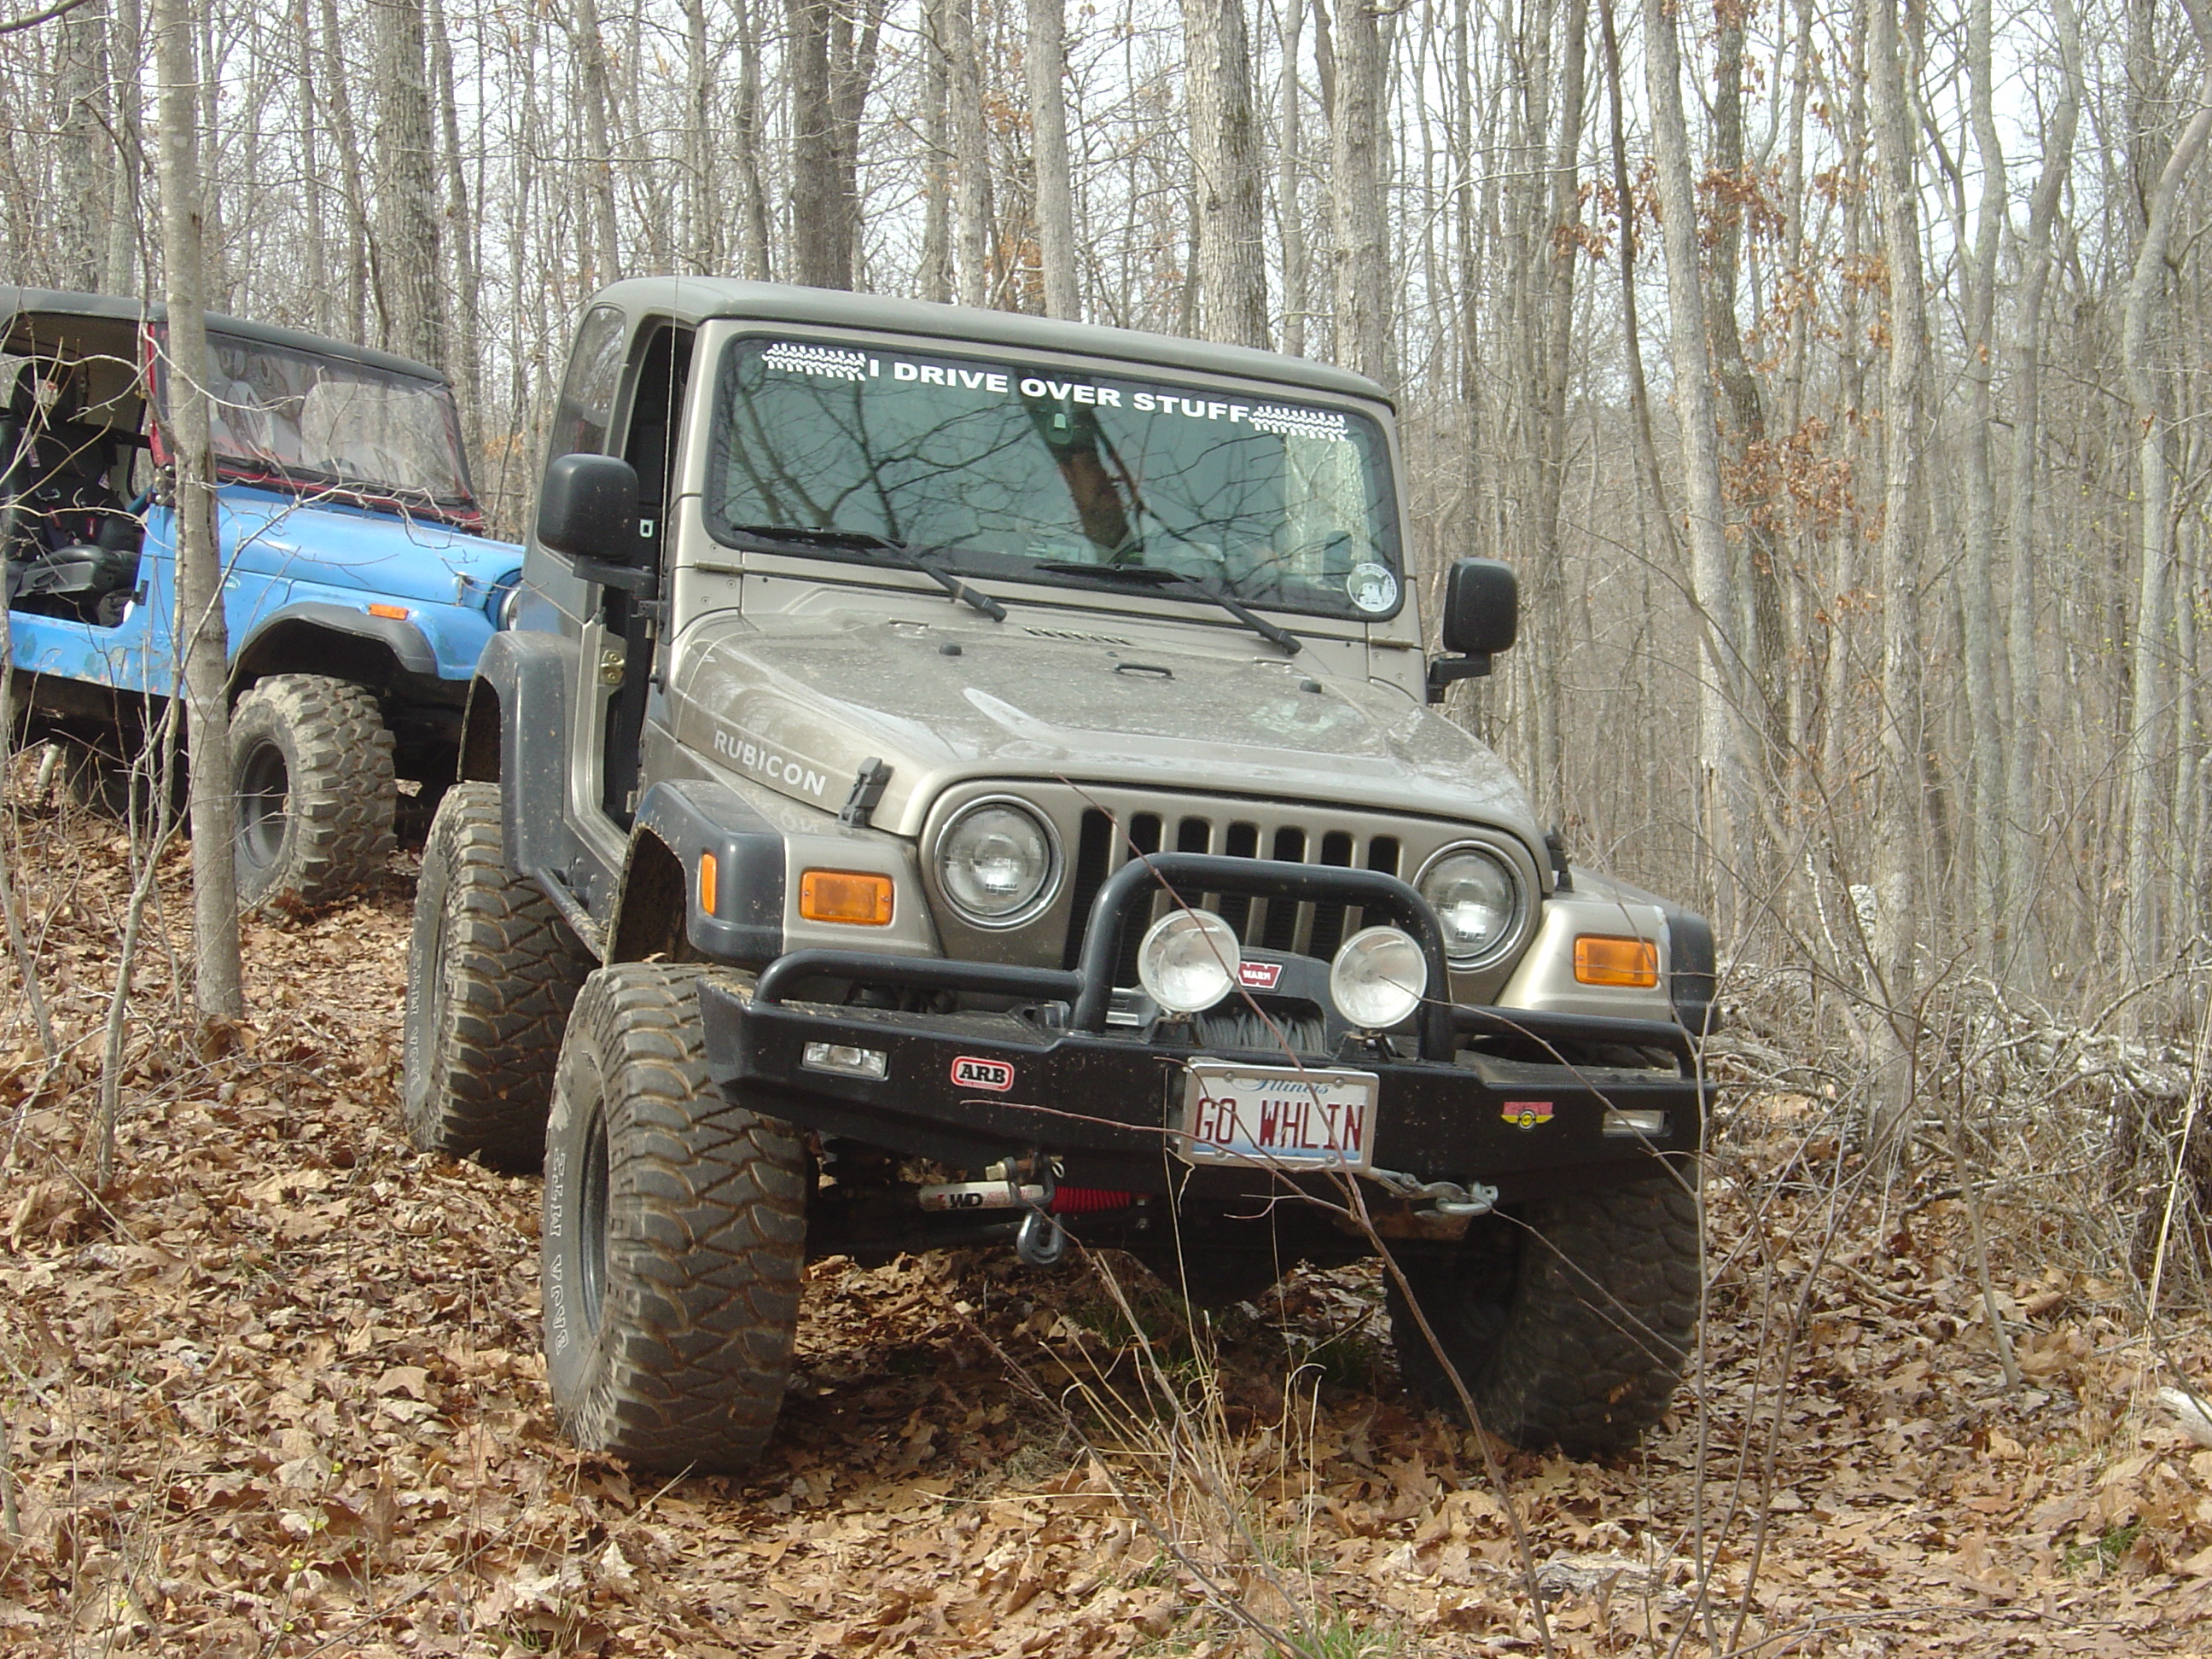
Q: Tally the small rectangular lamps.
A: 6